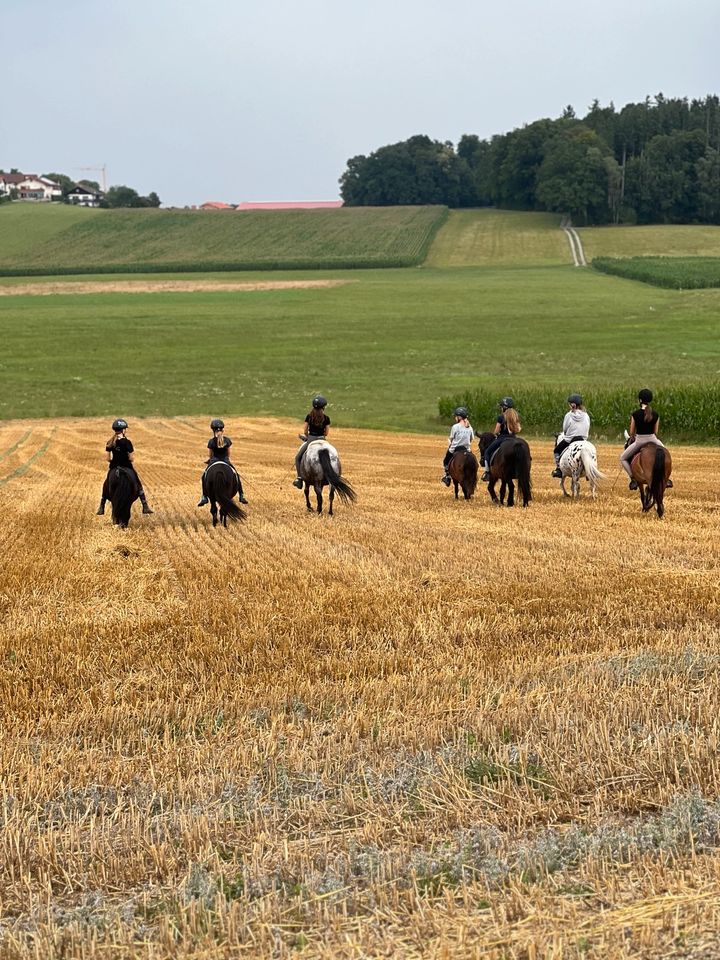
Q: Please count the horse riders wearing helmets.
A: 7